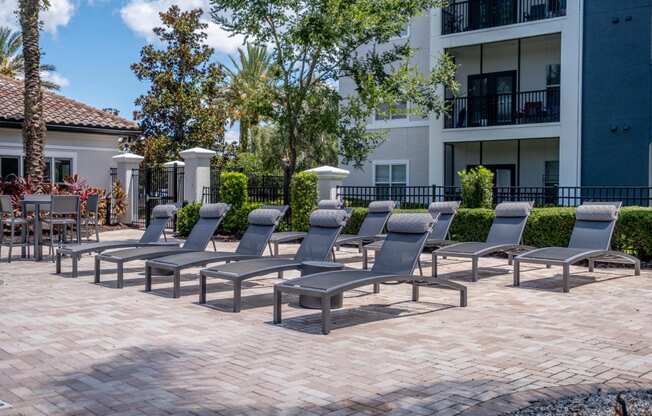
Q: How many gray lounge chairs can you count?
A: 10